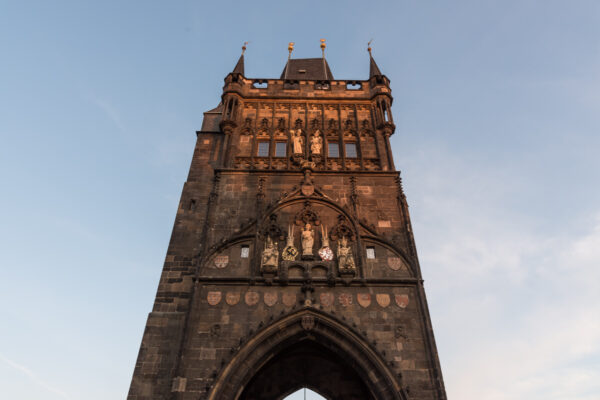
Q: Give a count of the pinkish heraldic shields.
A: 12